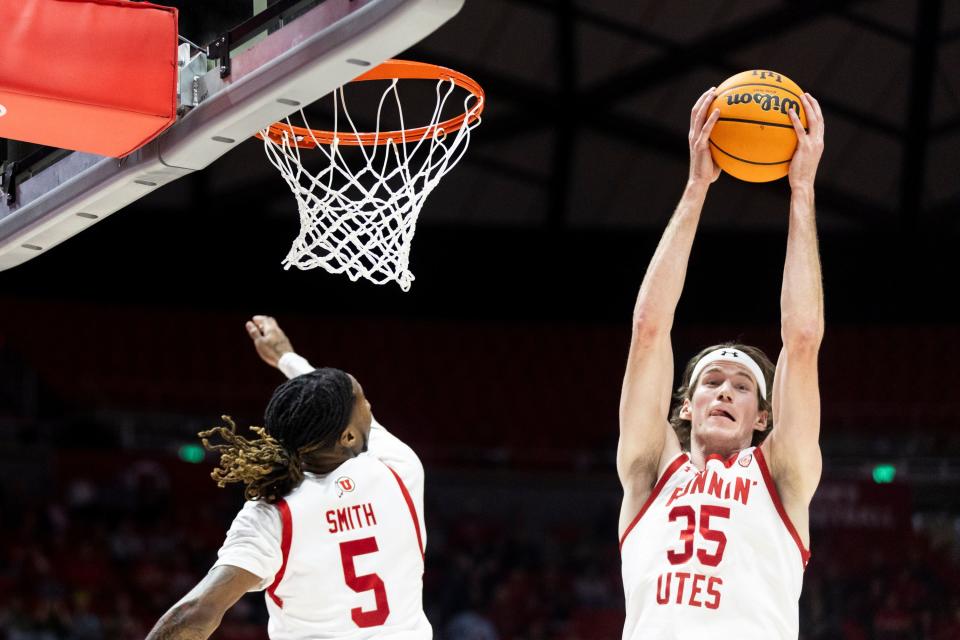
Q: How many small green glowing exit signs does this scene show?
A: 2